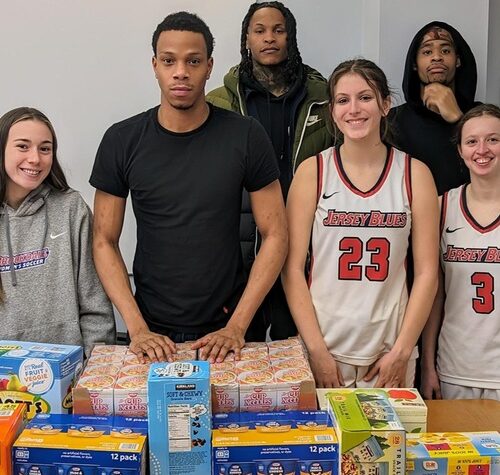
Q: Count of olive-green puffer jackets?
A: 1